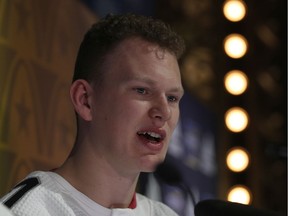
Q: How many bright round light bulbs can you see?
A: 6